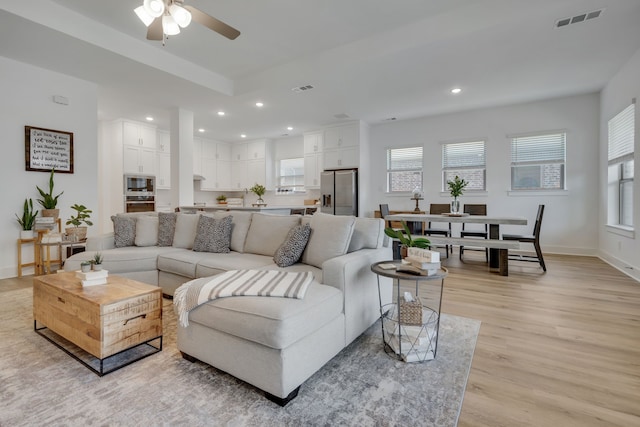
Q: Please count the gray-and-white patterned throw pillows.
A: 4